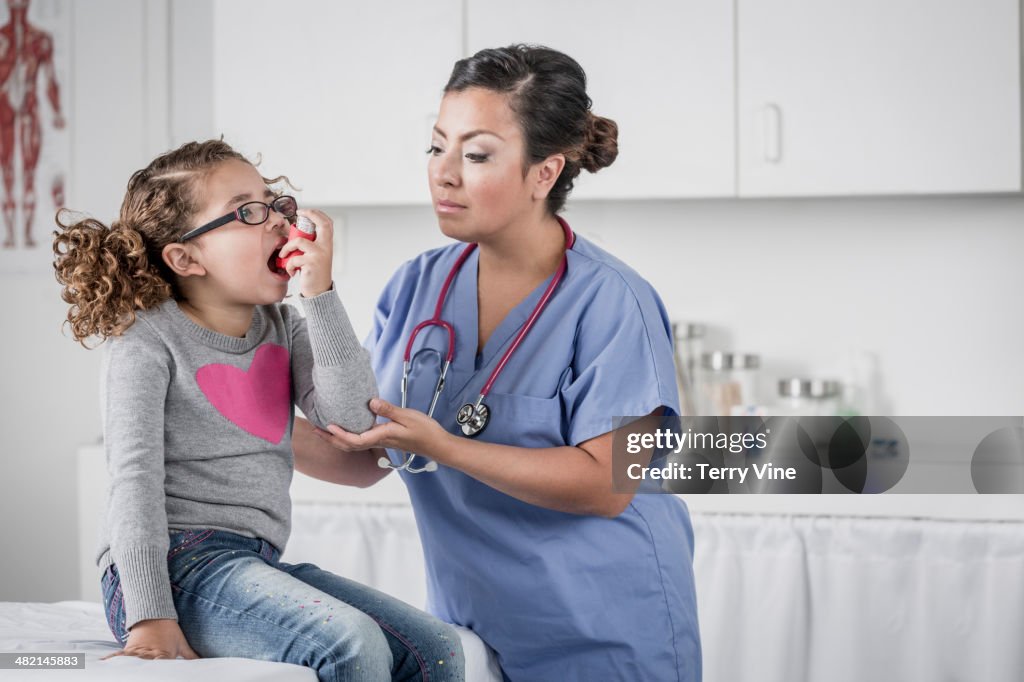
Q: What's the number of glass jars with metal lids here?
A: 3